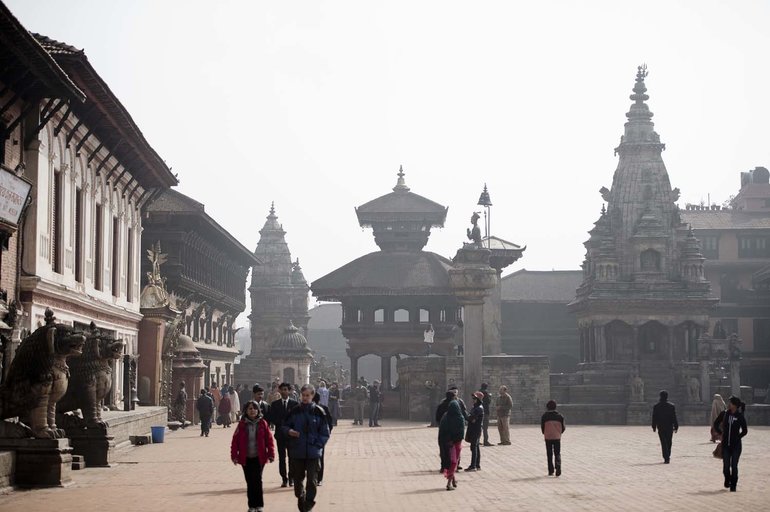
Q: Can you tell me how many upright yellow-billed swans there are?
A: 0